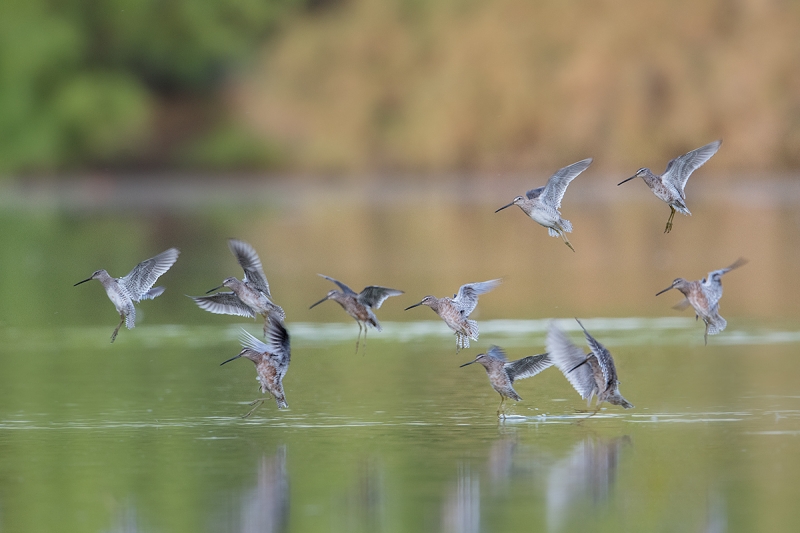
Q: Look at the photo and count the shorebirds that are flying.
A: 10